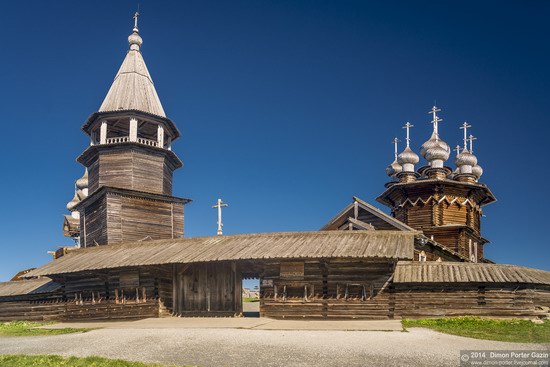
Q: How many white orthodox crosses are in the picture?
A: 9